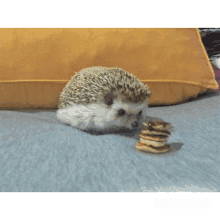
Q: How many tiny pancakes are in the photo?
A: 5